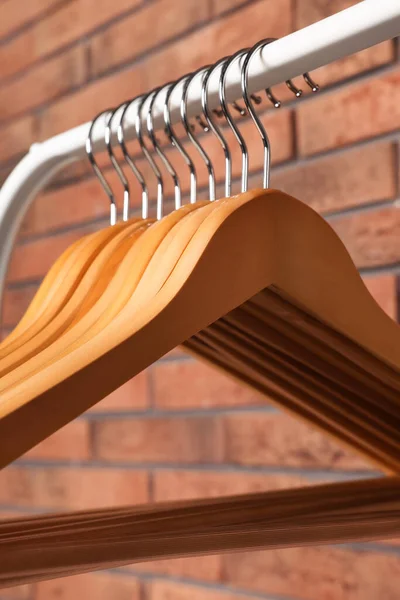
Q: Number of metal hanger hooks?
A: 10